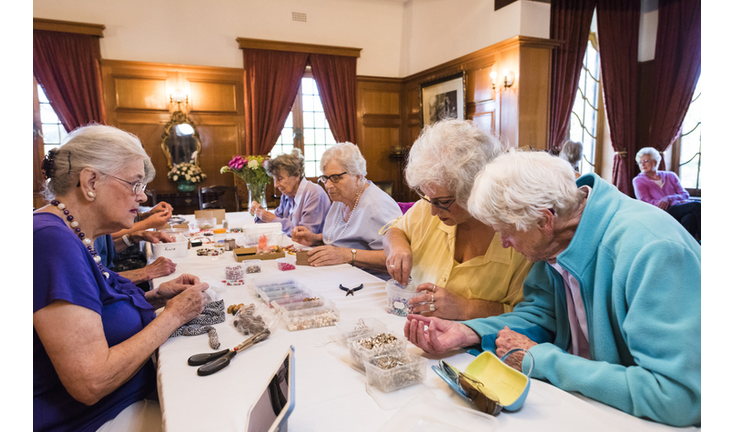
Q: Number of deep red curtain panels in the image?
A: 6